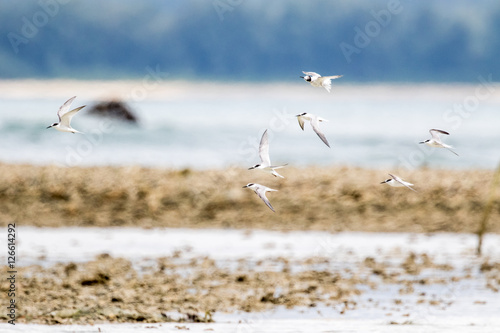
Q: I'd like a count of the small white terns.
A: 7